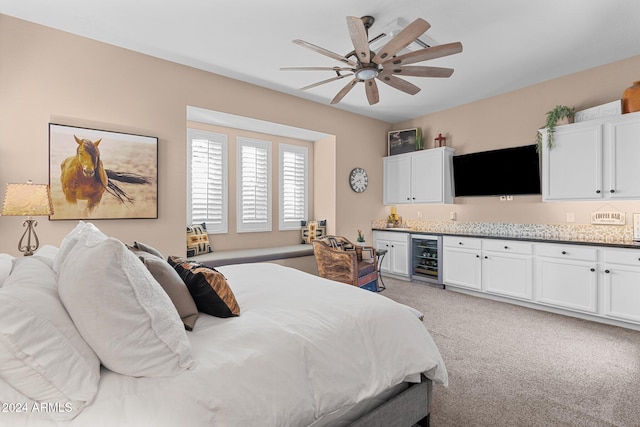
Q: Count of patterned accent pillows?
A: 3